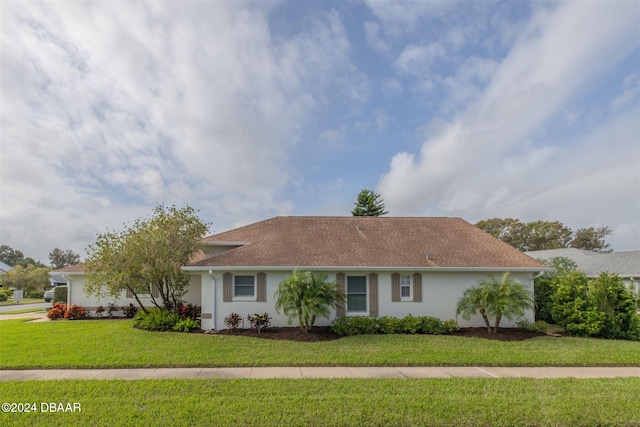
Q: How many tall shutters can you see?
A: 2